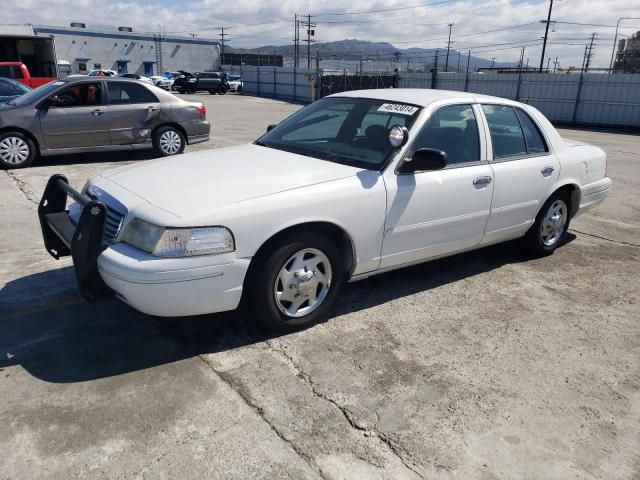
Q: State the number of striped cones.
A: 0